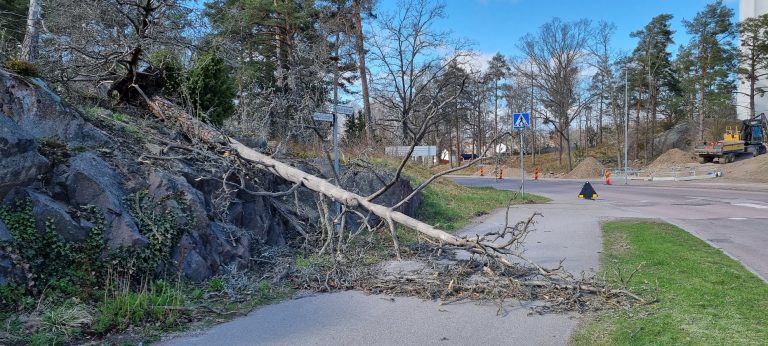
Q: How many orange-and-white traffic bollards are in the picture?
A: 4